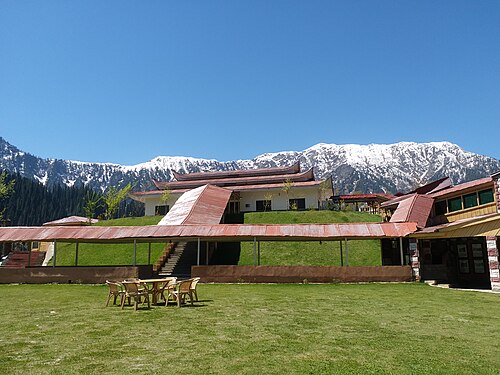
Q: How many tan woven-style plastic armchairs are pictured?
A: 6